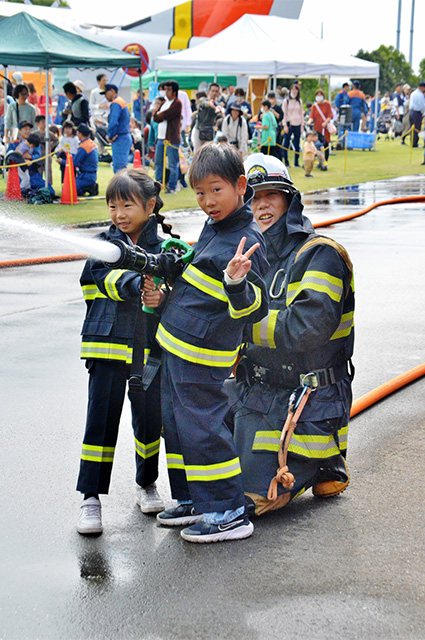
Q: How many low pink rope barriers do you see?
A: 0